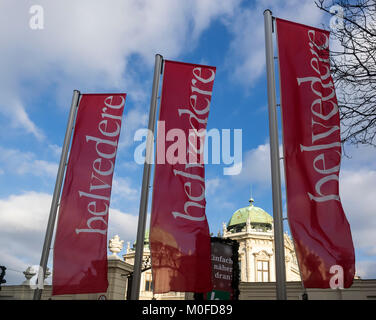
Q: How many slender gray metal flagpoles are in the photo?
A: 3